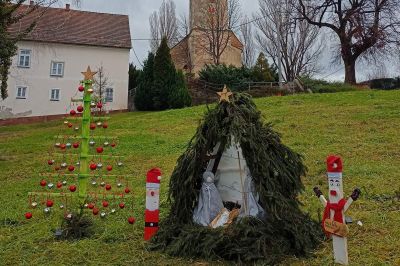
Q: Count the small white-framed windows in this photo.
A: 5